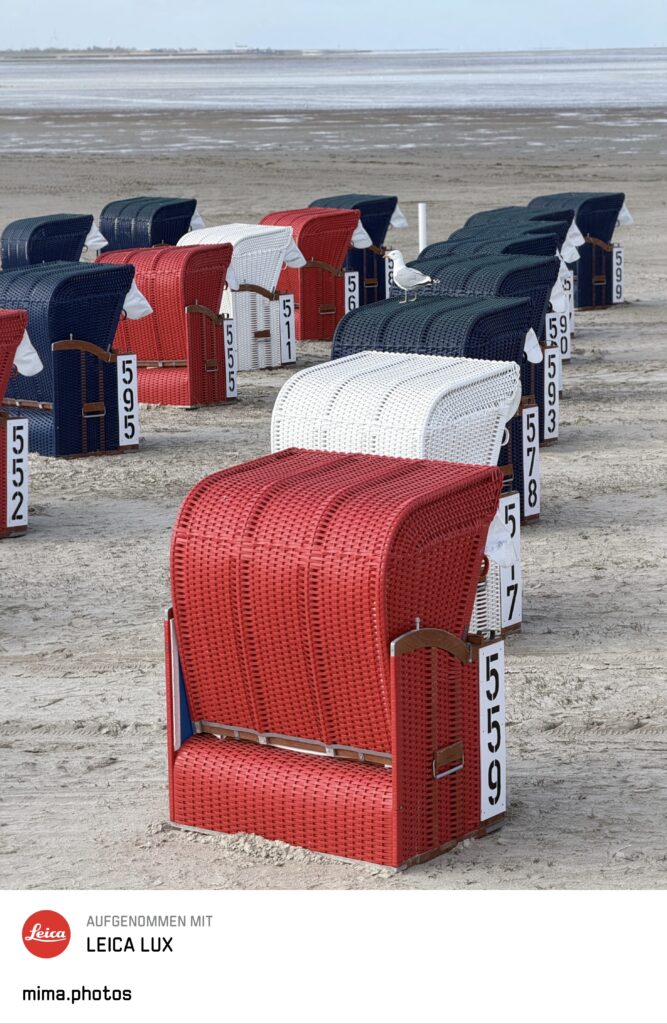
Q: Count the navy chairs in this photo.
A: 10